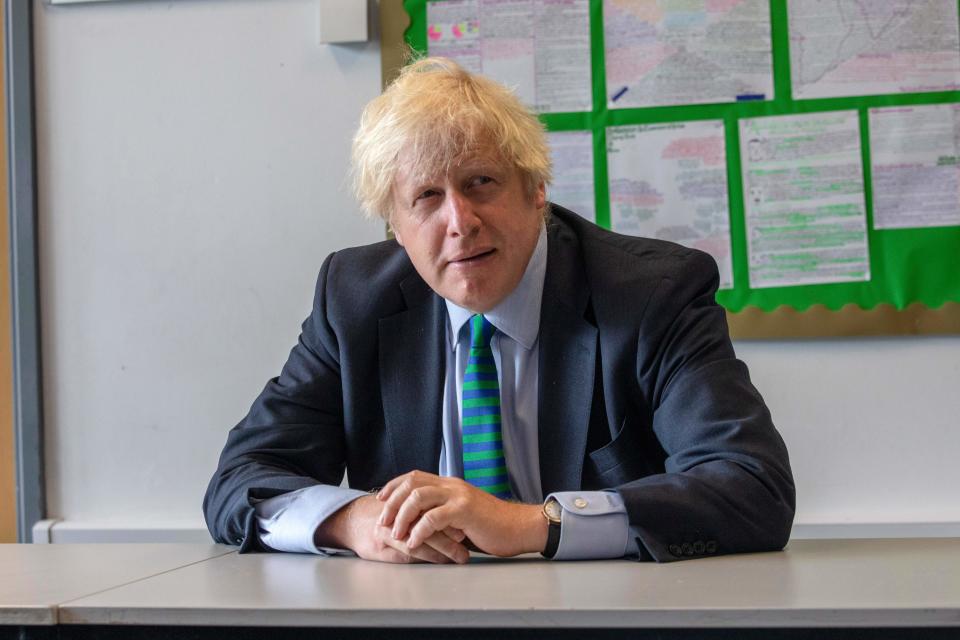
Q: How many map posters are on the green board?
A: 1